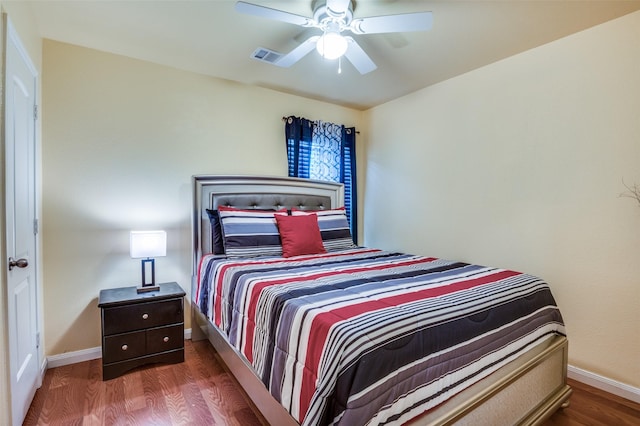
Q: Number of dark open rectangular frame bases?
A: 1